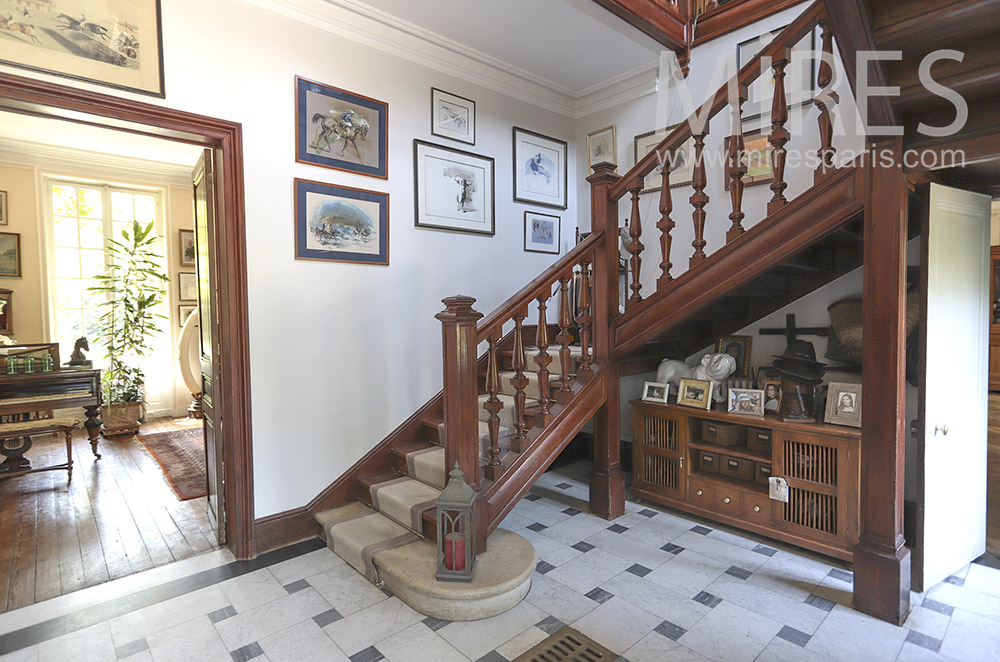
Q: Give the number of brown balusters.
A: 11